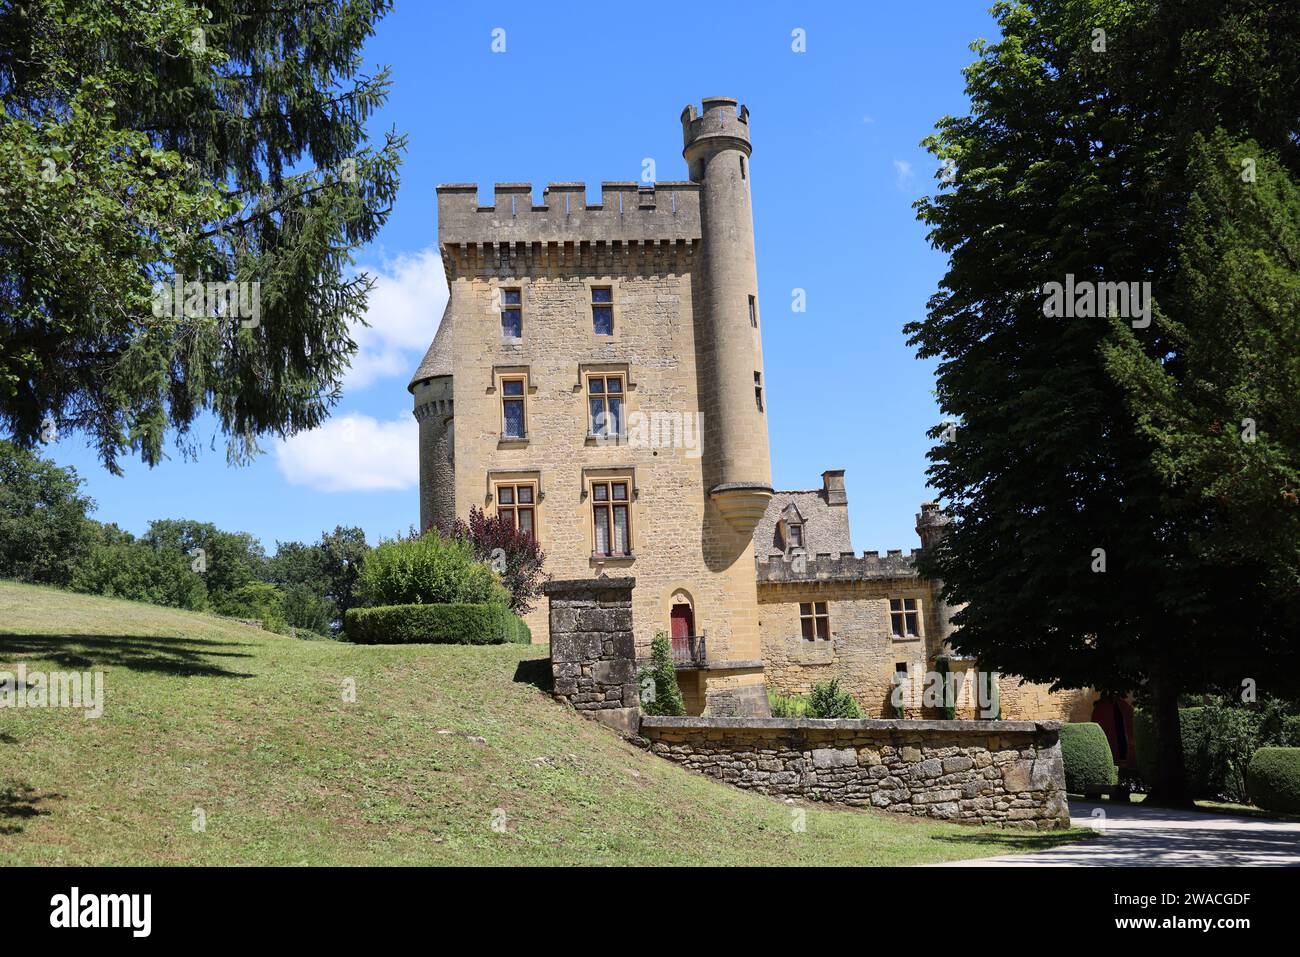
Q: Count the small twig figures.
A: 0